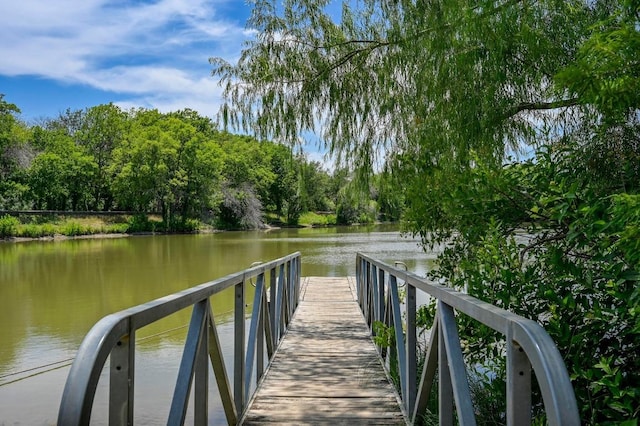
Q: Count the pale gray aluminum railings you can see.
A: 2